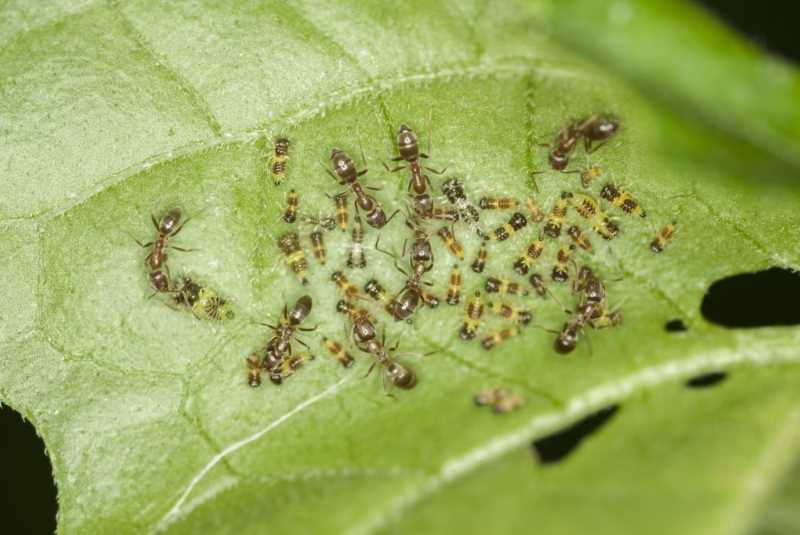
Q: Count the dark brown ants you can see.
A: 8